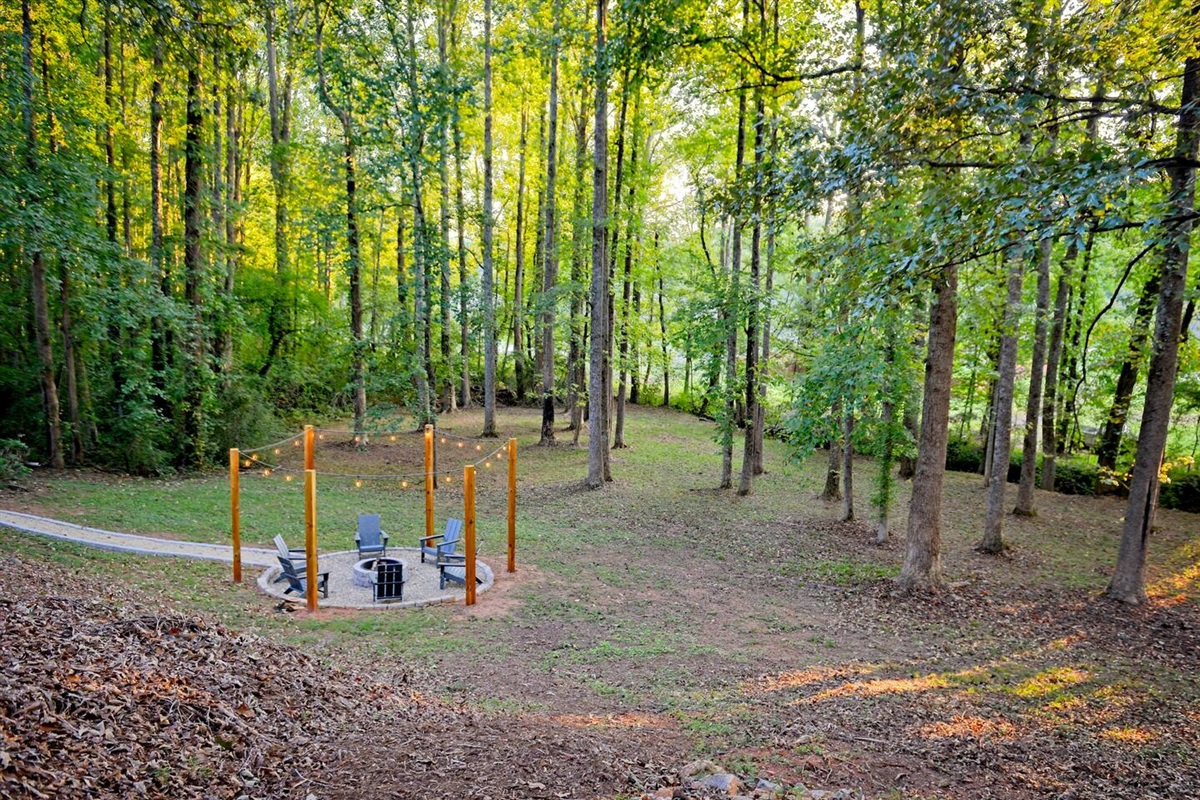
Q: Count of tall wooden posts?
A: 6